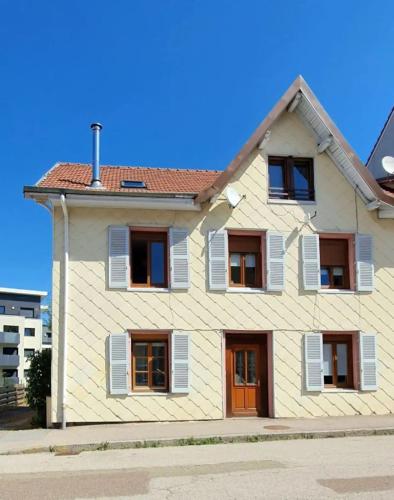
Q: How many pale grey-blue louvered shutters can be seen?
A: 10